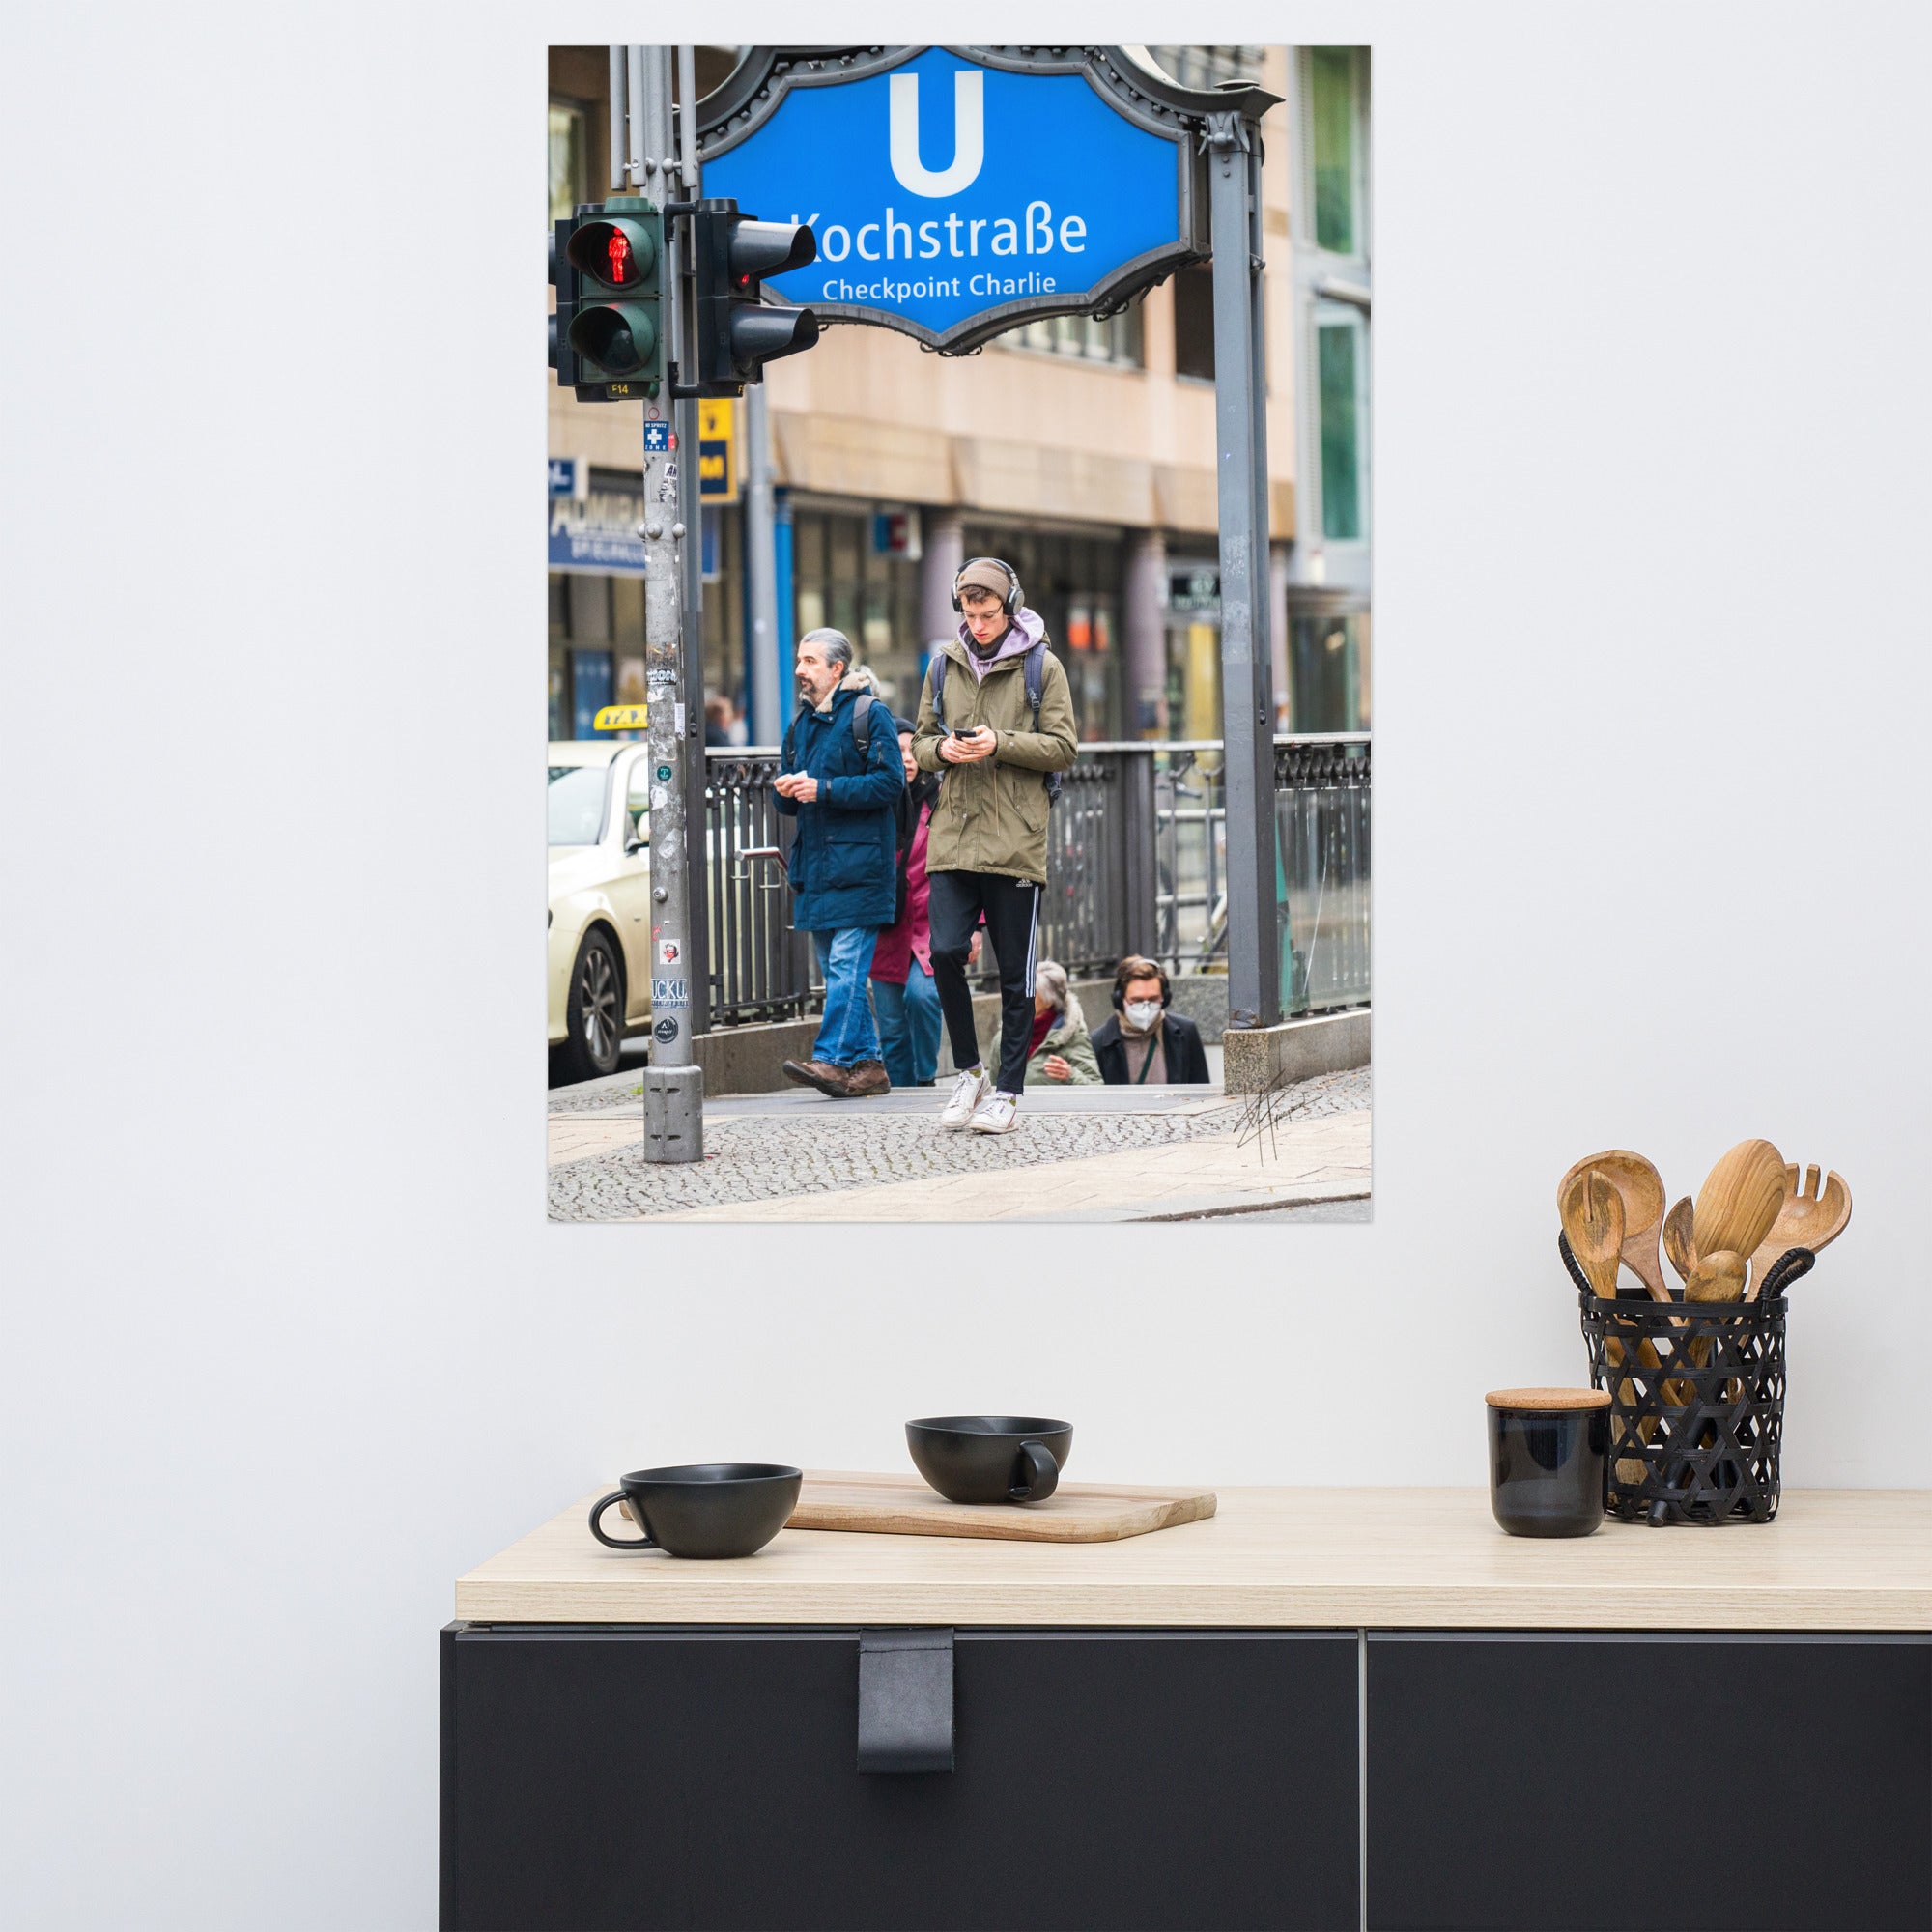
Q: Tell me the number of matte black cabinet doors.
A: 2